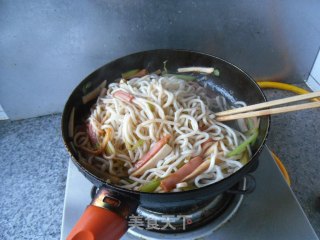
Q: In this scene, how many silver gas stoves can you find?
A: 1